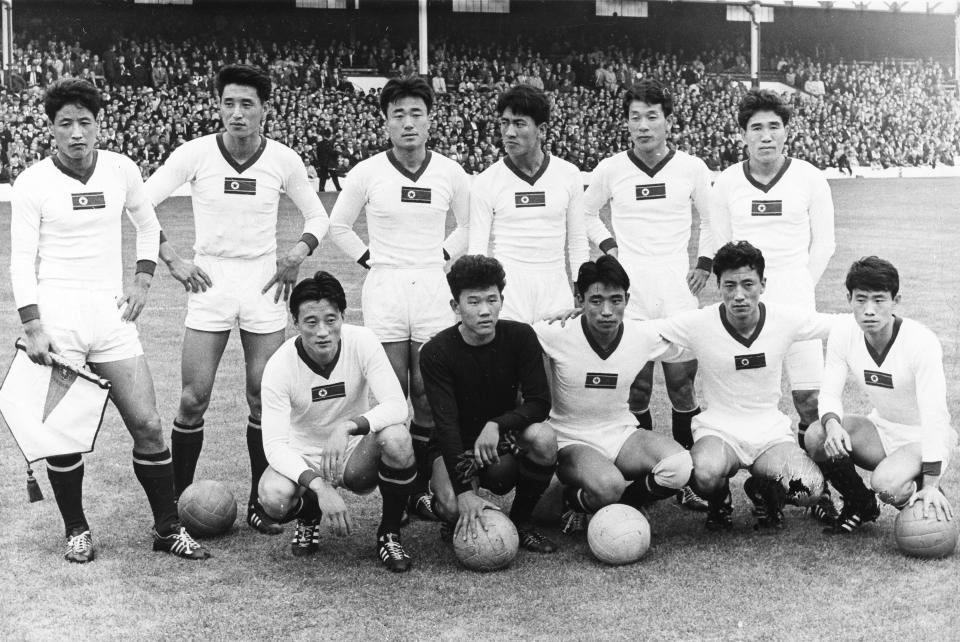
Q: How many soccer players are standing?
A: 6